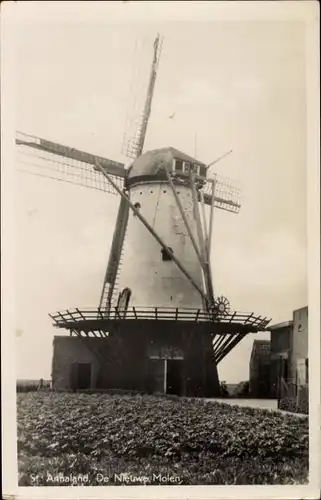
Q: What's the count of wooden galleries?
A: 1